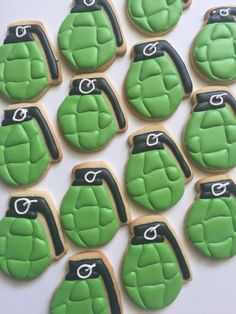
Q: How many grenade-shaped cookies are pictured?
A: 14